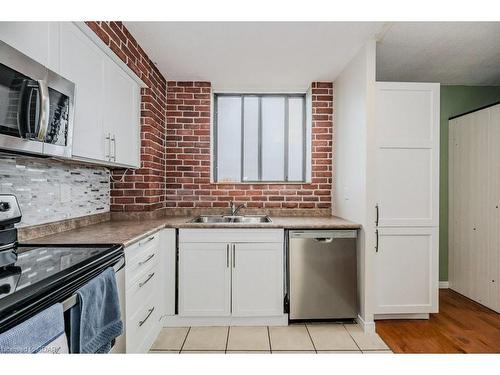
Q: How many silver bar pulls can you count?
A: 10